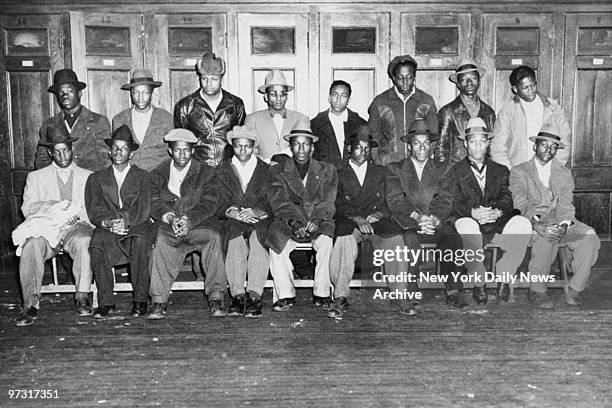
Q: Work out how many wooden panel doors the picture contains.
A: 8